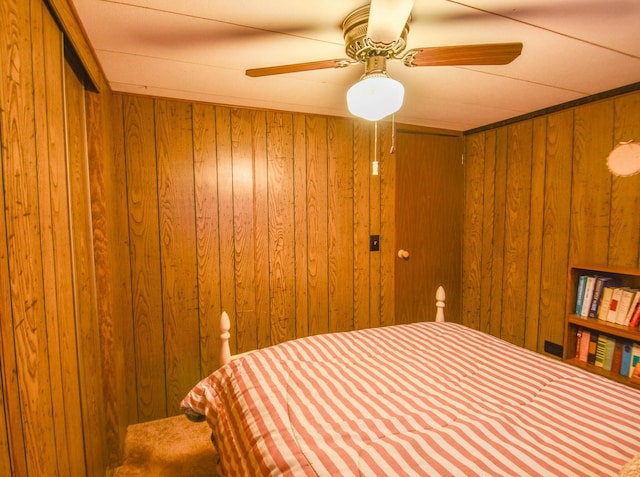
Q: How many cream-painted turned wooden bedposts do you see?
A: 2